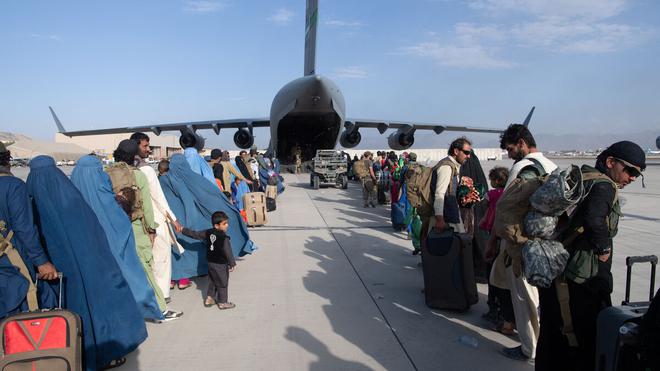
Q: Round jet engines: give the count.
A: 4